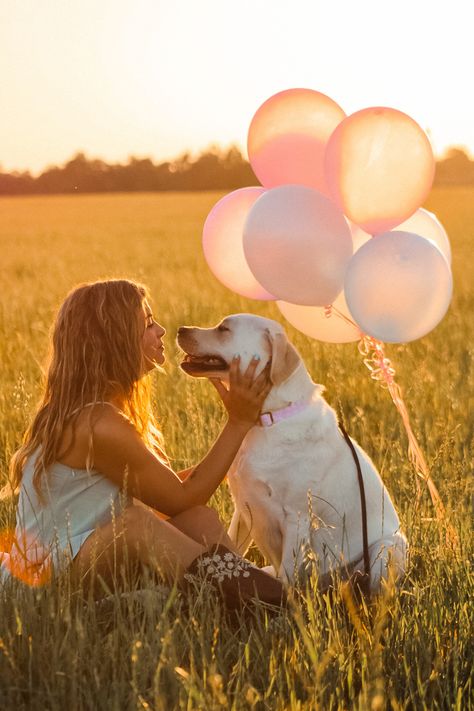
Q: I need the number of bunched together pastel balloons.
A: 7